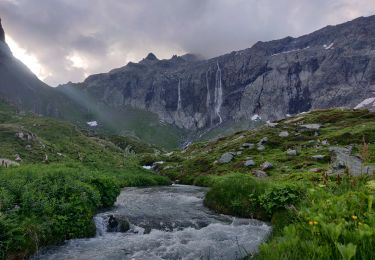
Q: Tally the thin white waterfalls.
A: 3